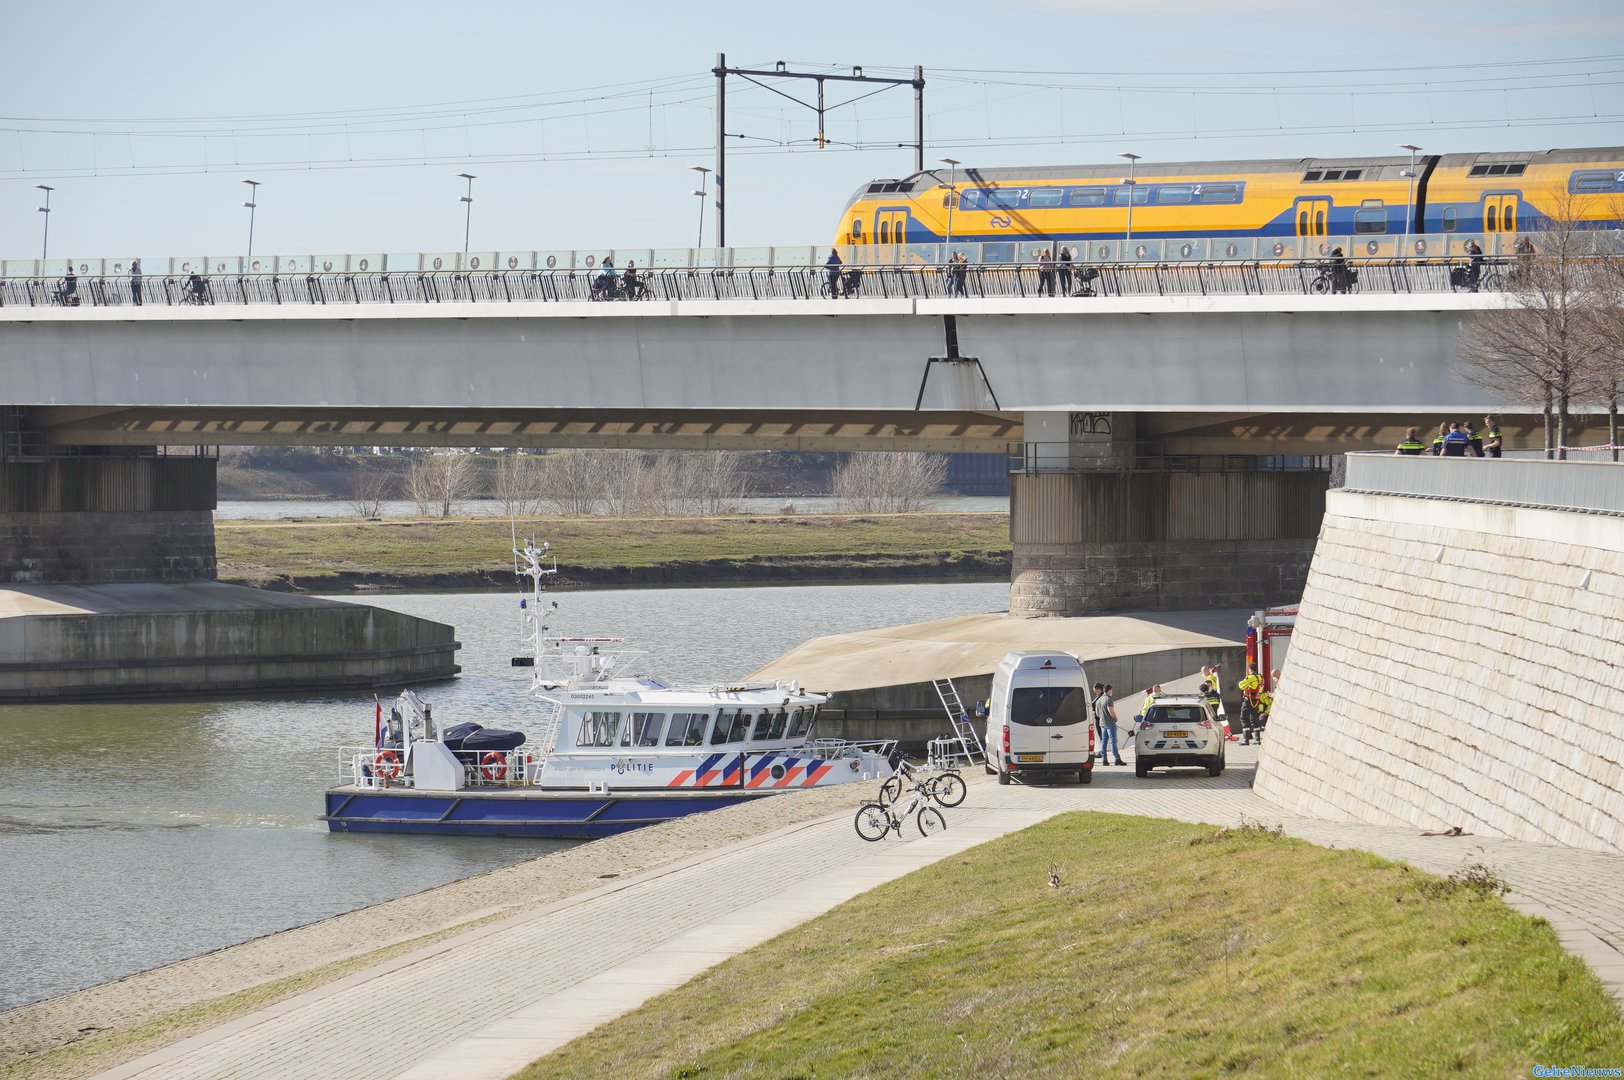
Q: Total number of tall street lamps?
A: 7